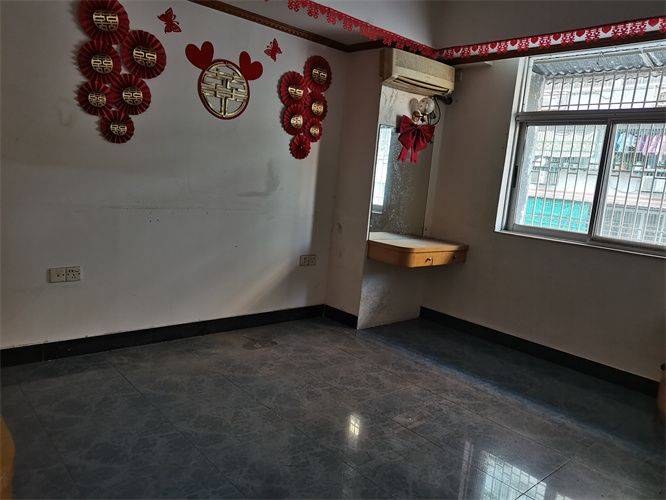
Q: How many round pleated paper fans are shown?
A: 12